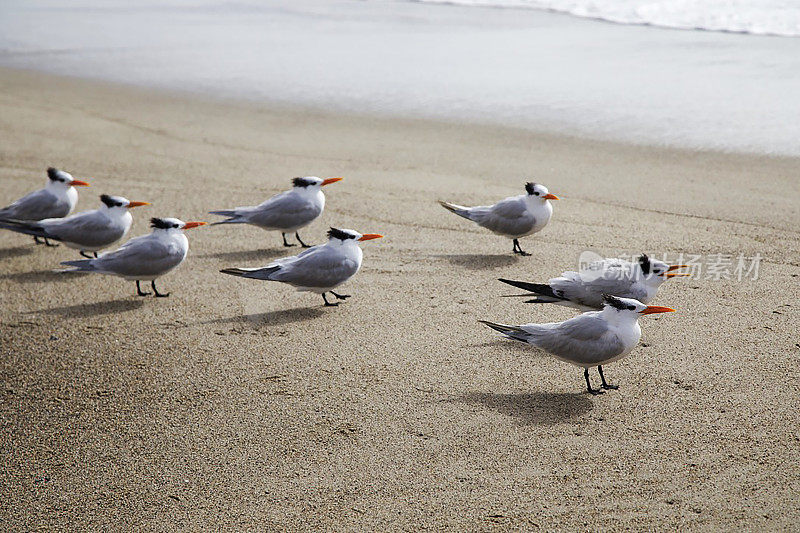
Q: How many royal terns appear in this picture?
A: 8